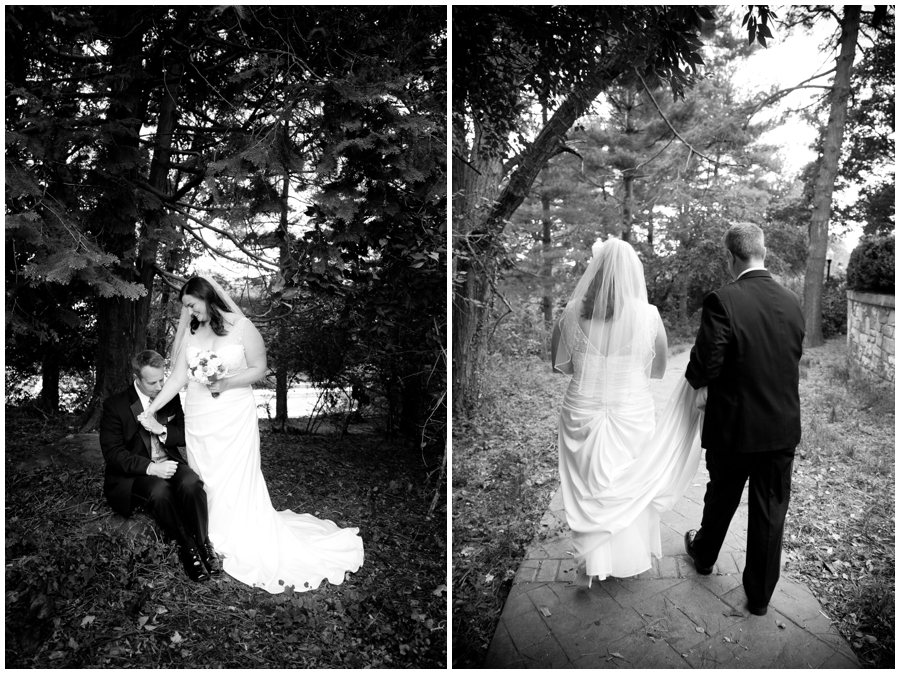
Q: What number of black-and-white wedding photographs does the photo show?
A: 2